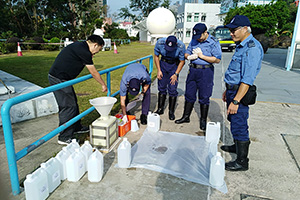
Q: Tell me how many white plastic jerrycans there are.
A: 11